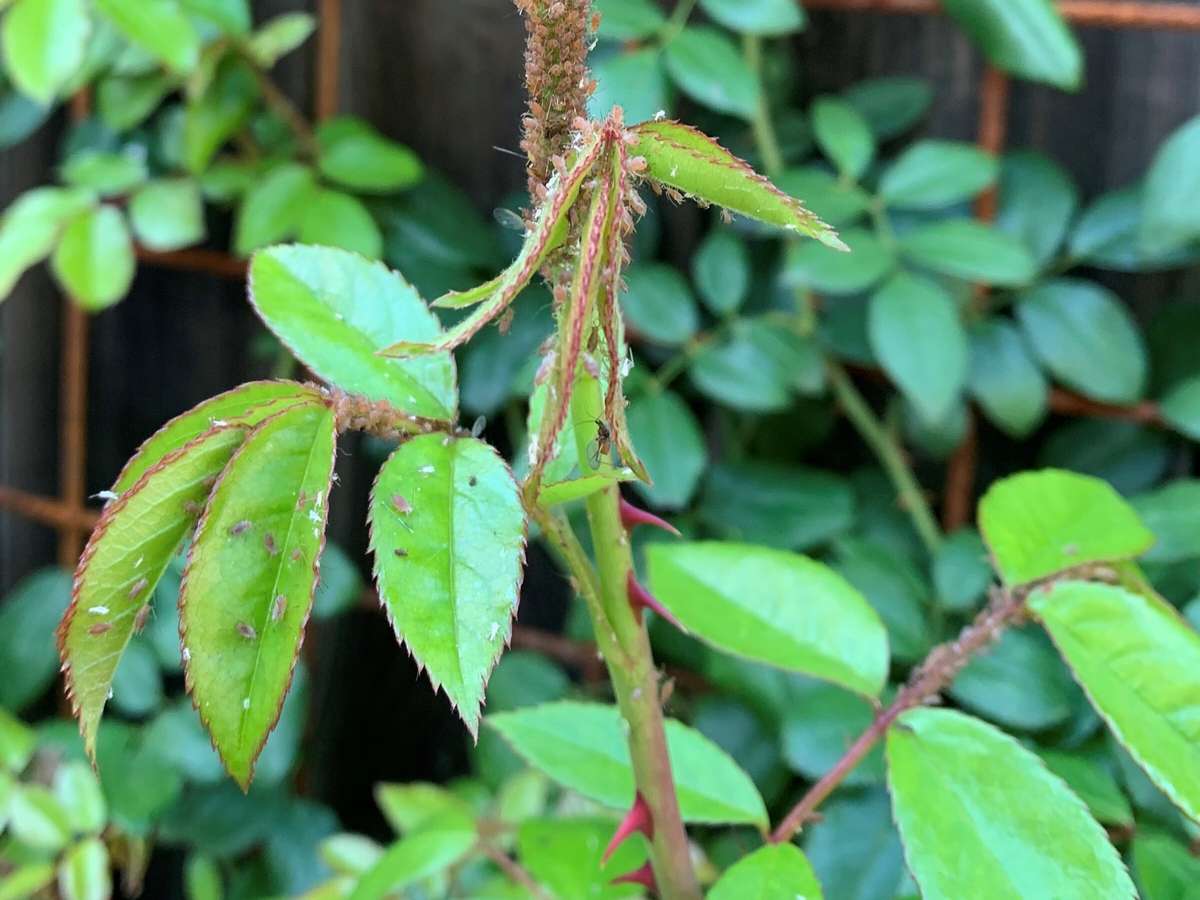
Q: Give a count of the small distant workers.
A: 0